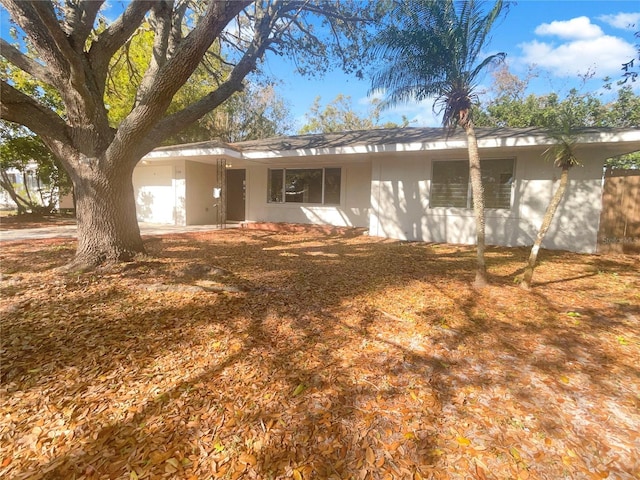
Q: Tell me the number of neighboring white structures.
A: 1